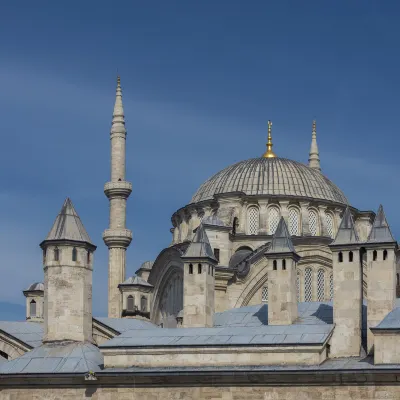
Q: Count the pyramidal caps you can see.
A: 5